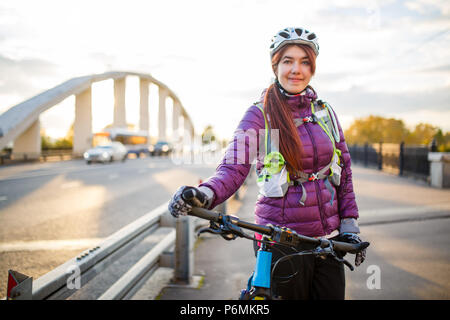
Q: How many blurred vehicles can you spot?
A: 3